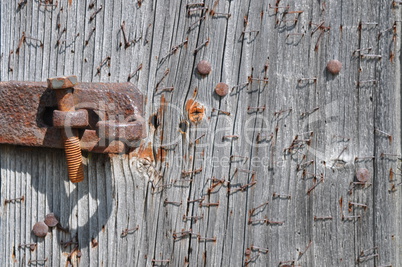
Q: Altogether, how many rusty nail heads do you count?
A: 6